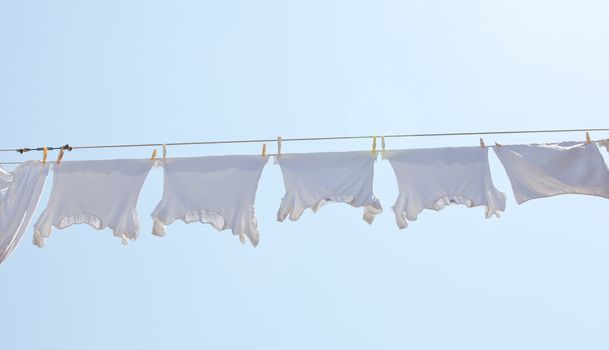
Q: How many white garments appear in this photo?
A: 6